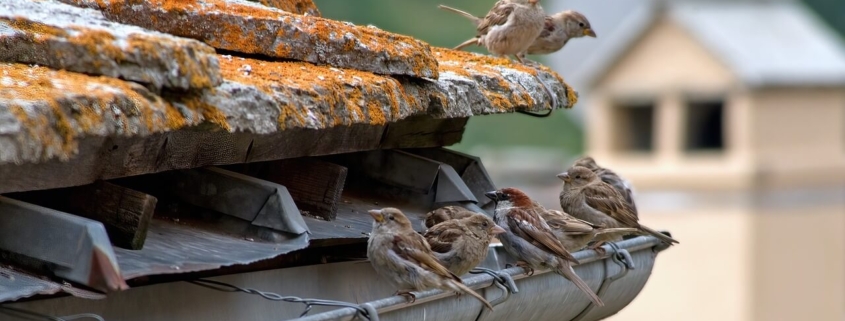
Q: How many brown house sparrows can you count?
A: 9